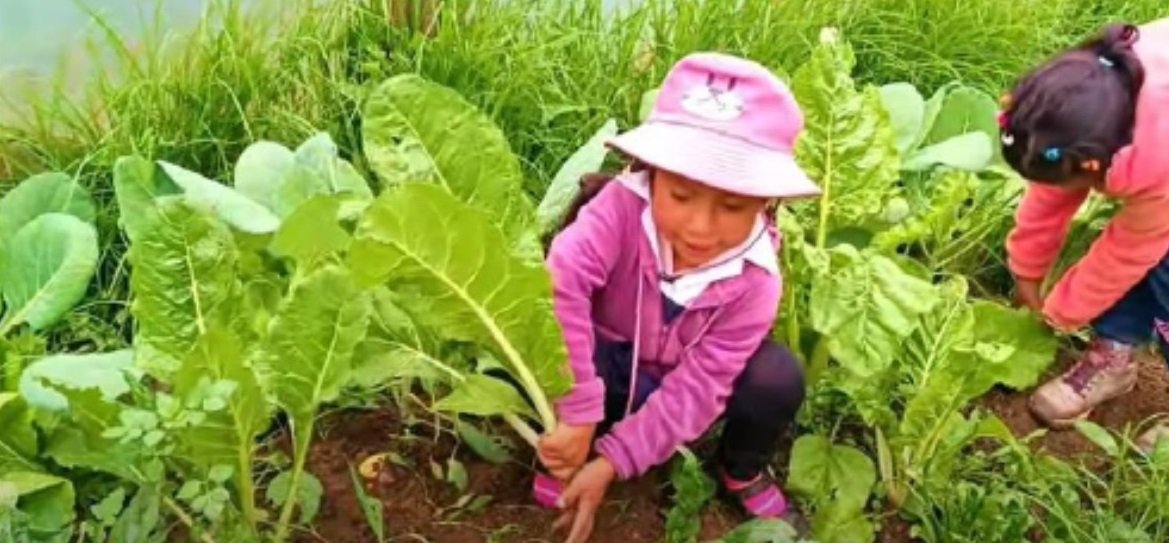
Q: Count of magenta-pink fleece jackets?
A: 1